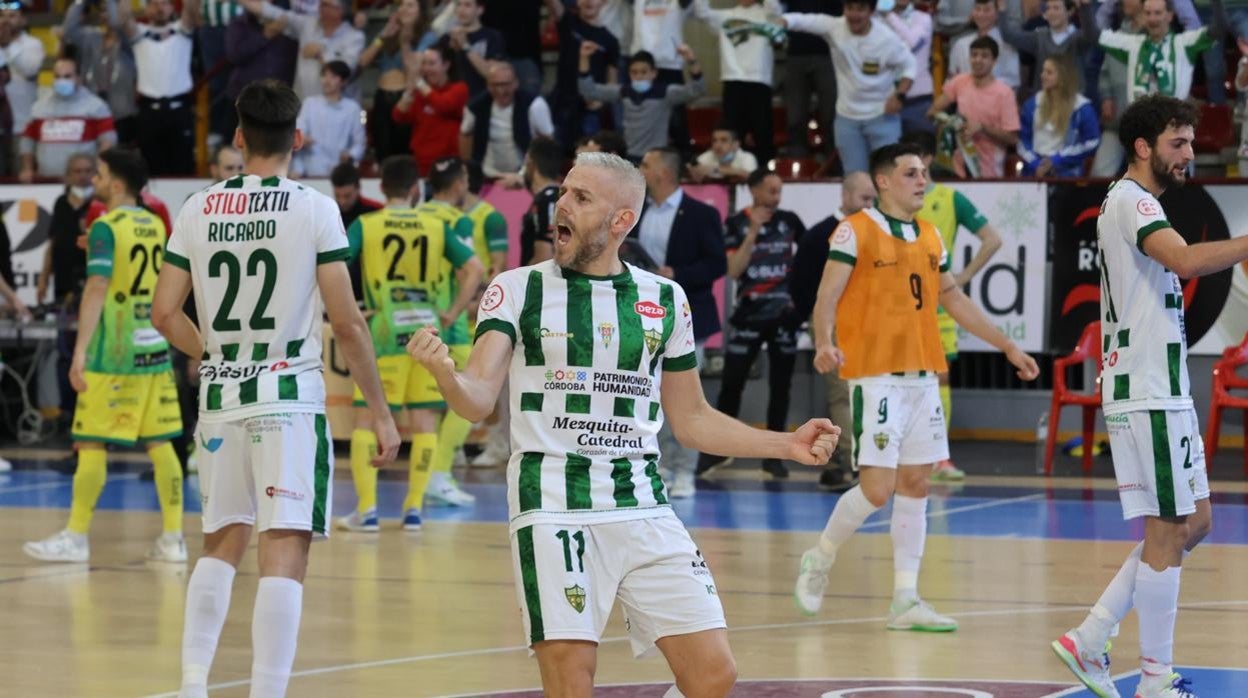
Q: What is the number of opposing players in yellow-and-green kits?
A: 5